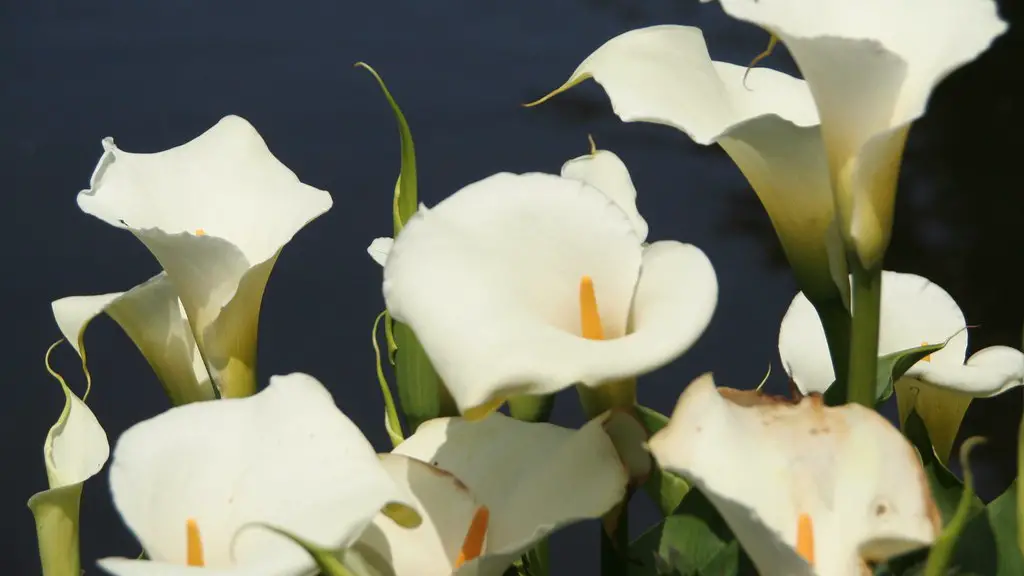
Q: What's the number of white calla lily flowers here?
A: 11